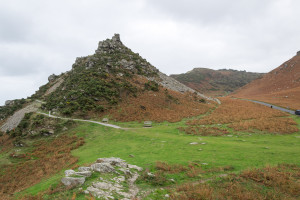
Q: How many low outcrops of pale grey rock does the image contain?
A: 1